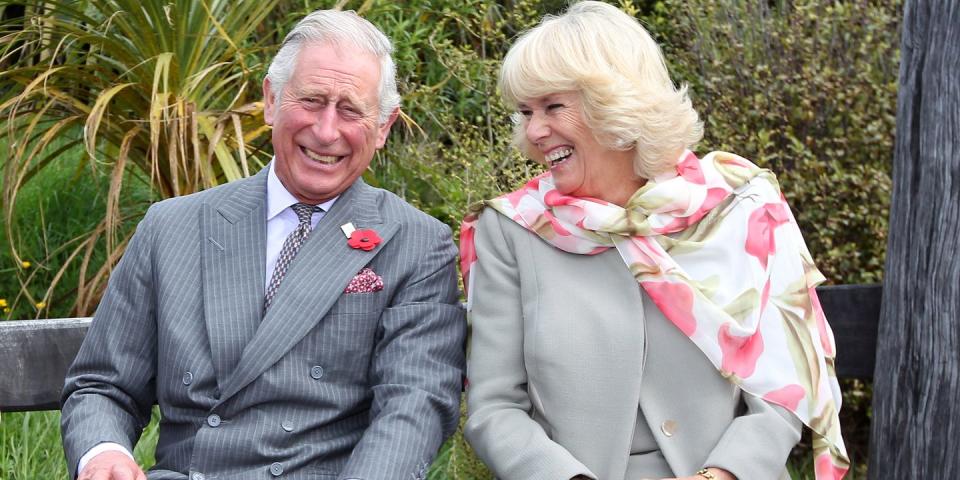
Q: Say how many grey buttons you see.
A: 6